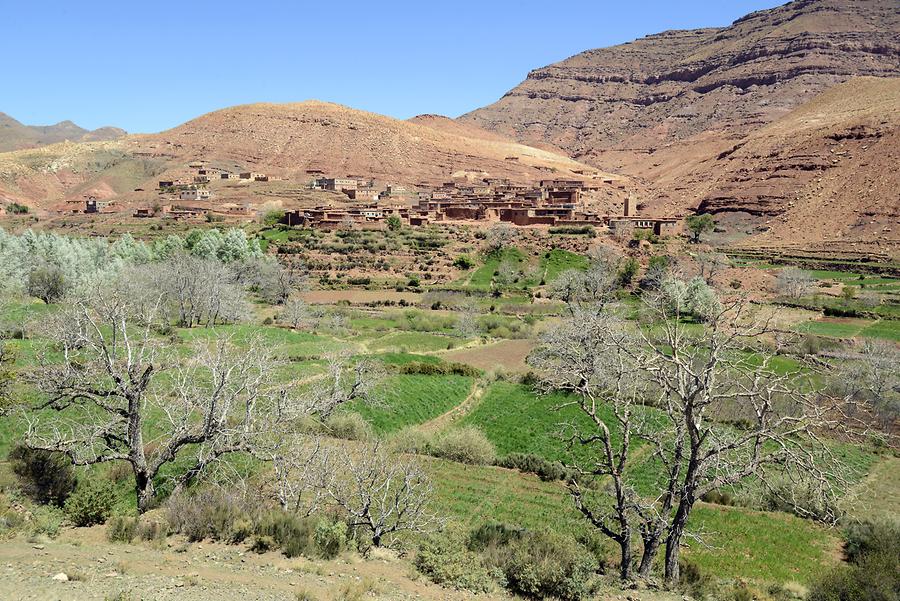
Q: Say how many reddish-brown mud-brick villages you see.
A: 1